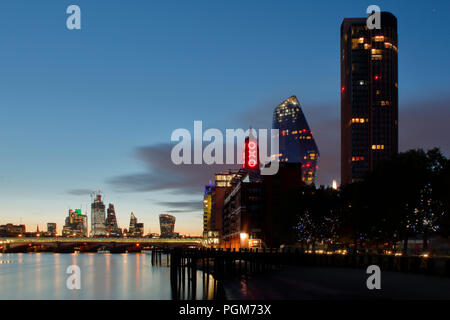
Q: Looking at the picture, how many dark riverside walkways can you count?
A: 1